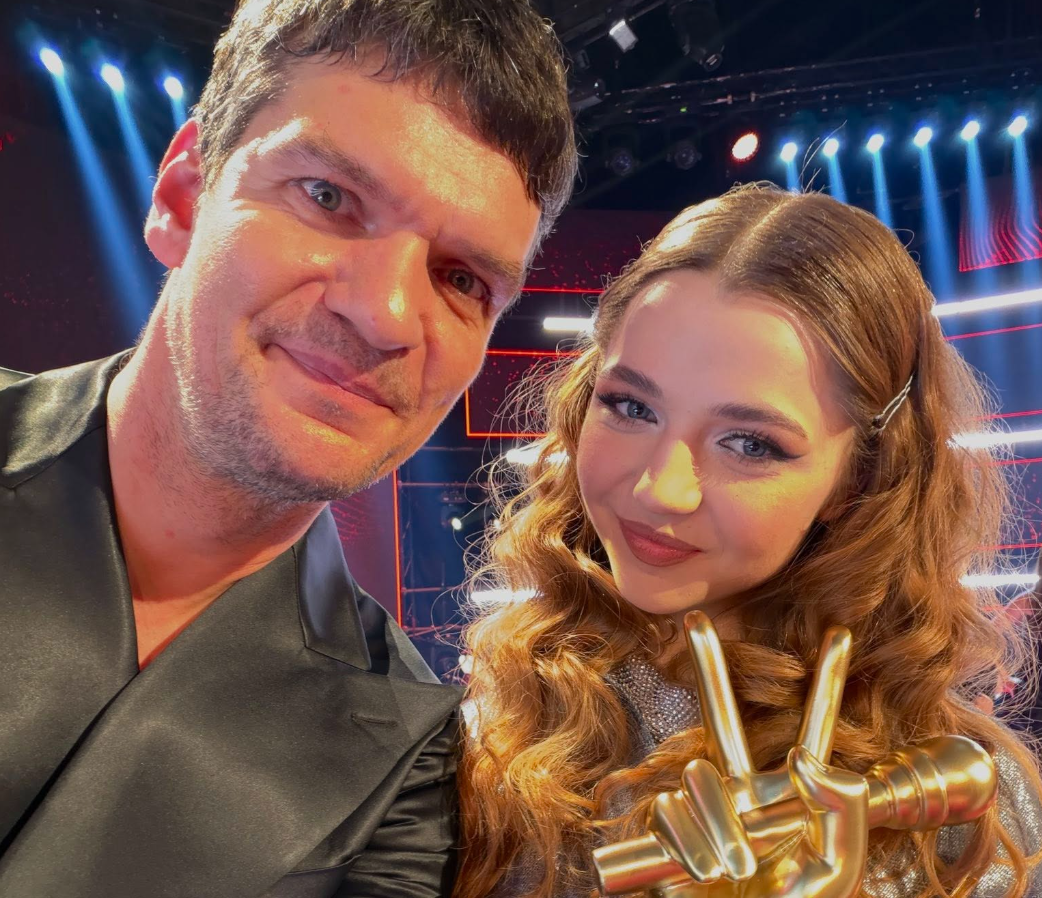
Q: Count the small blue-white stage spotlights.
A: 9